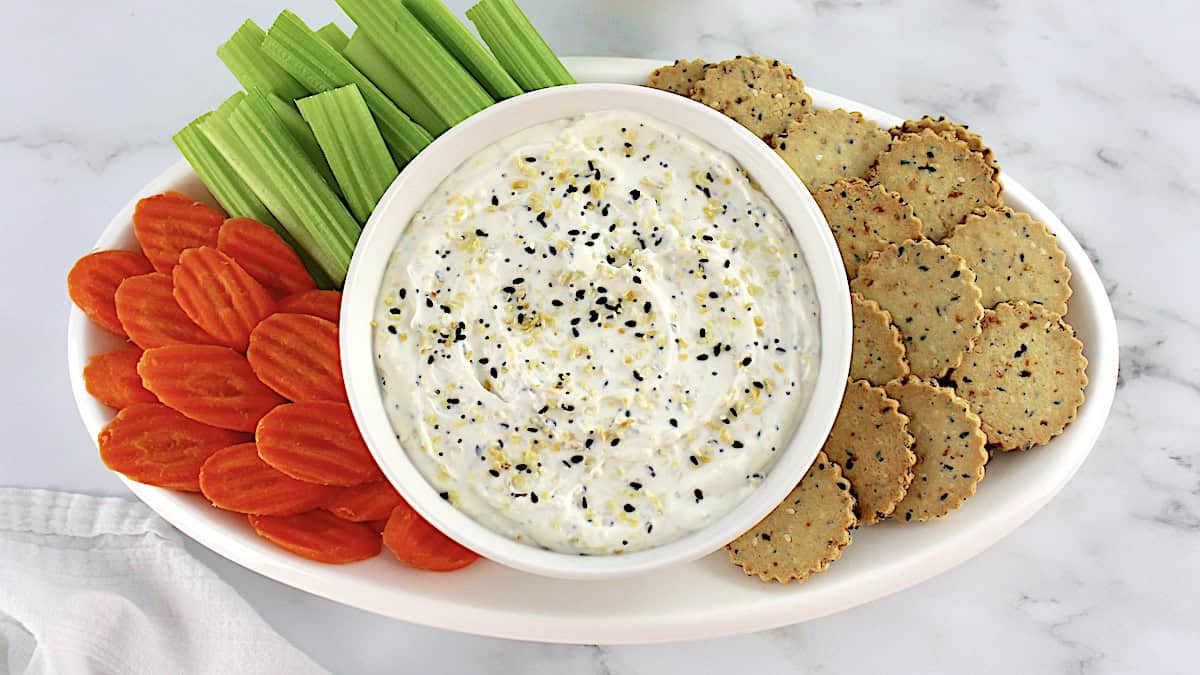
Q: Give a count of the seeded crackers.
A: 13